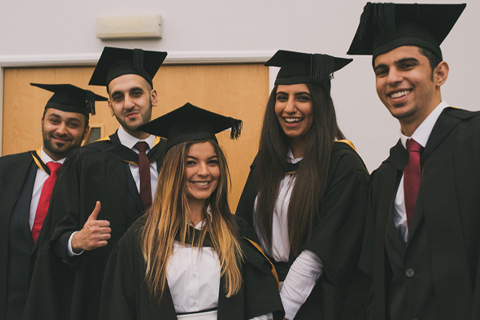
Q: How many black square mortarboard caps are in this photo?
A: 5